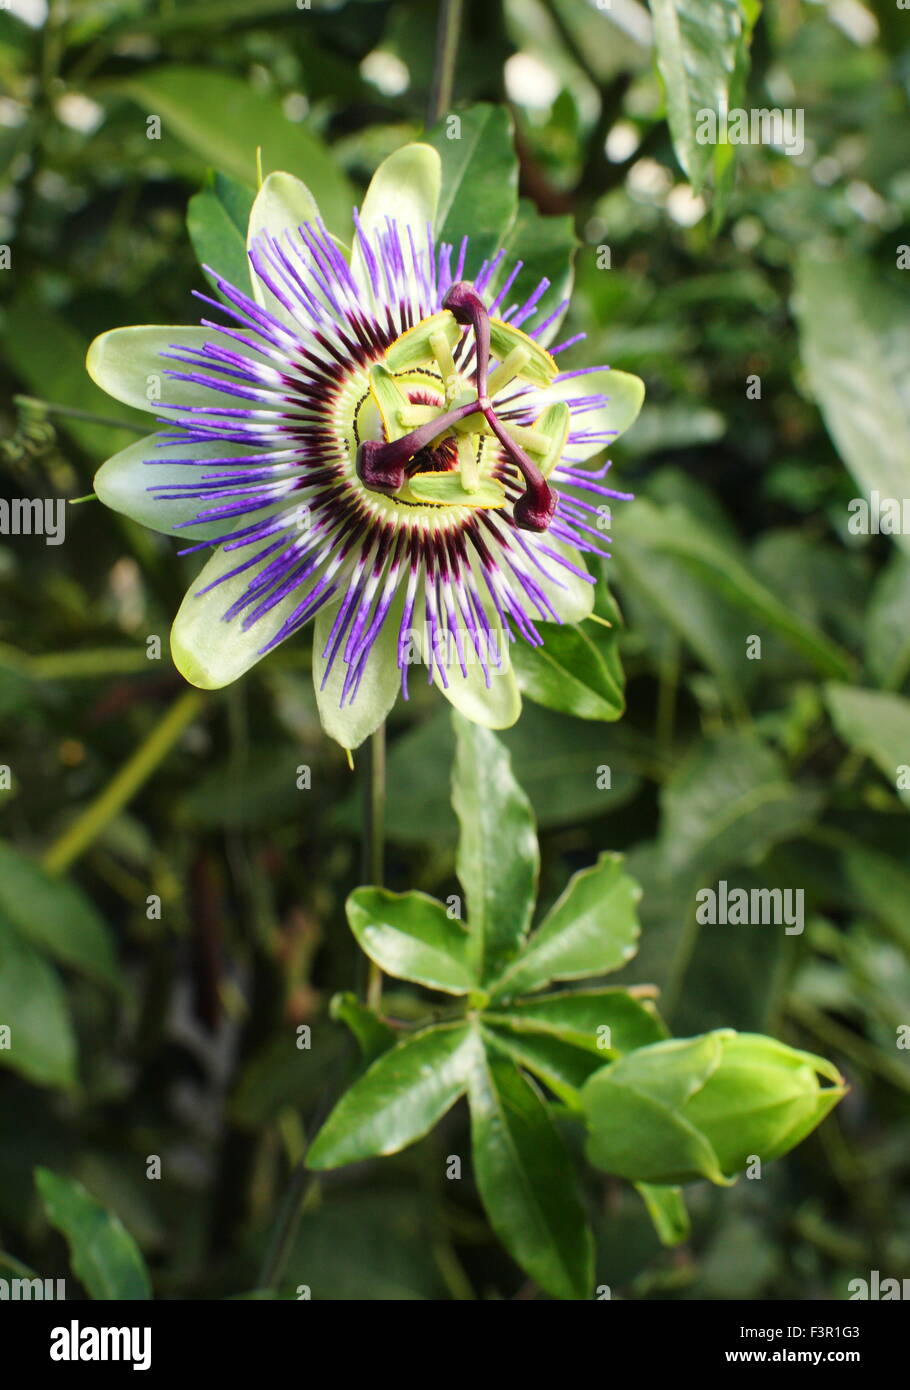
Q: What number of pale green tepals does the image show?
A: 9